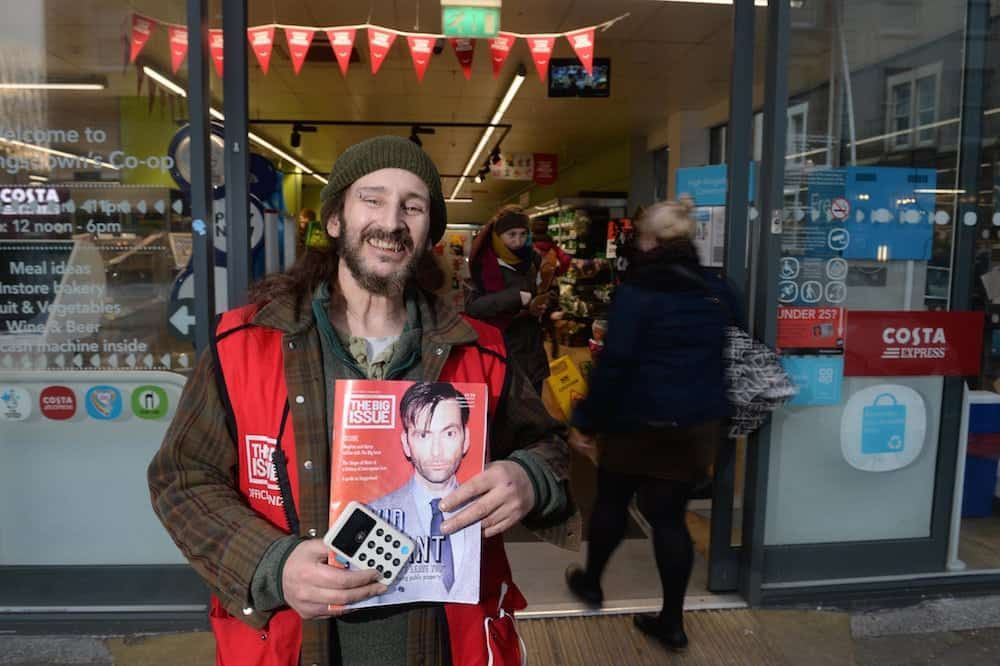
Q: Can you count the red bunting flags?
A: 12